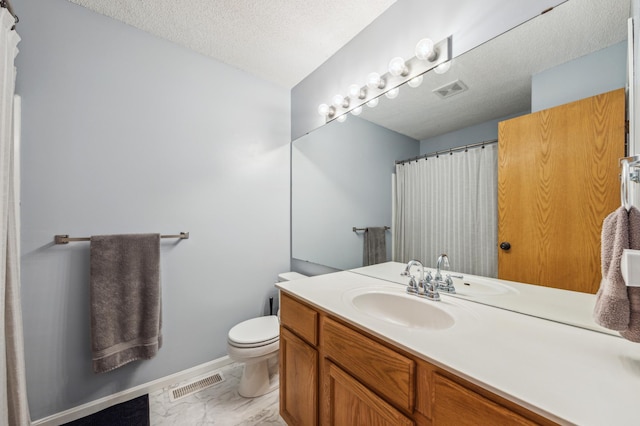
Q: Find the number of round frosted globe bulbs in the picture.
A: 6